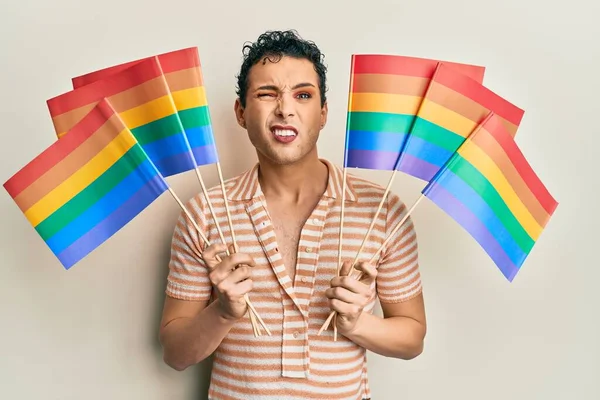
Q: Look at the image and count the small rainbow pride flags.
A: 6